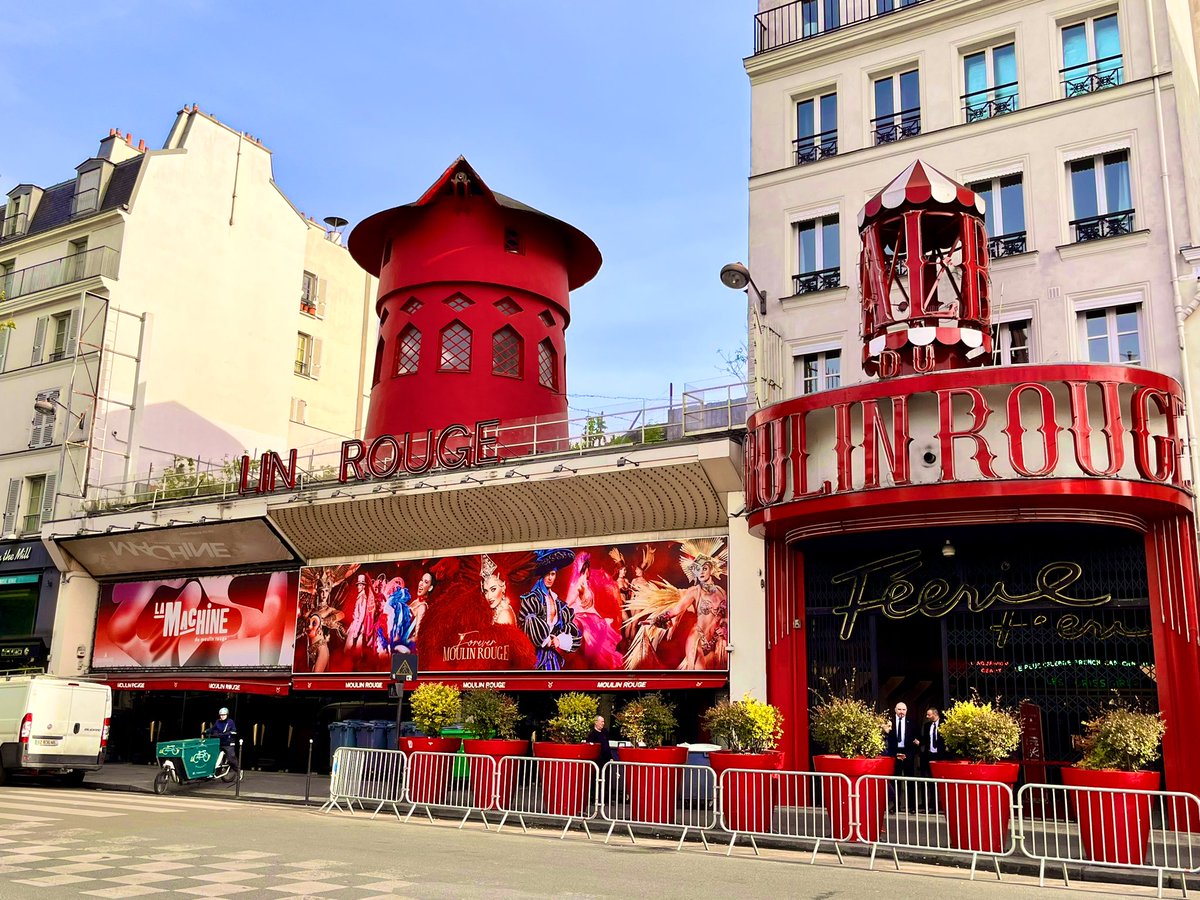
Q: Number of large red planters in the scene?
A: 8